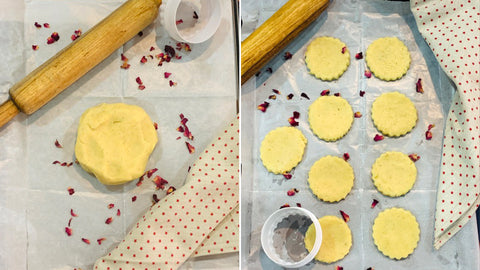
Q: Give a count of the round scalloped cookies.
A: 9